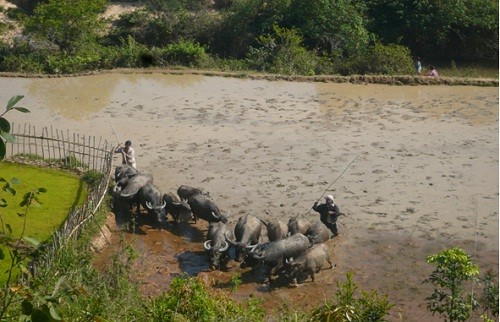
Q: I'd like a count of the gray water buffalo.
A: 13